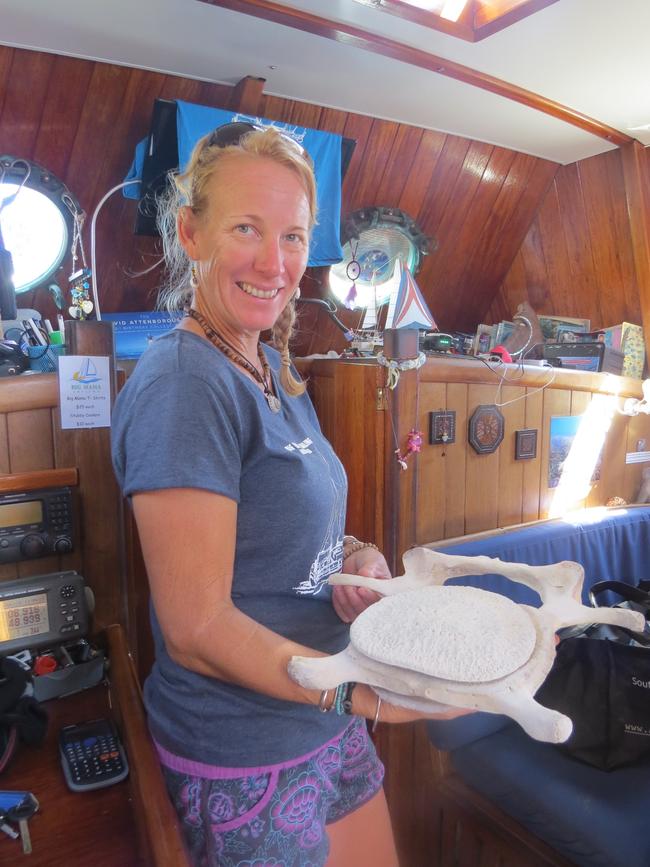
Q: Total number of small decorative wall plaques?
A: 3